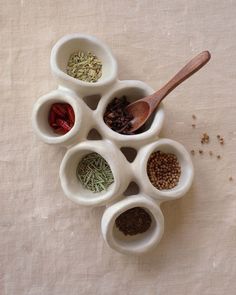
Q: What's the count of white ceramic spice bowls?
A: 6